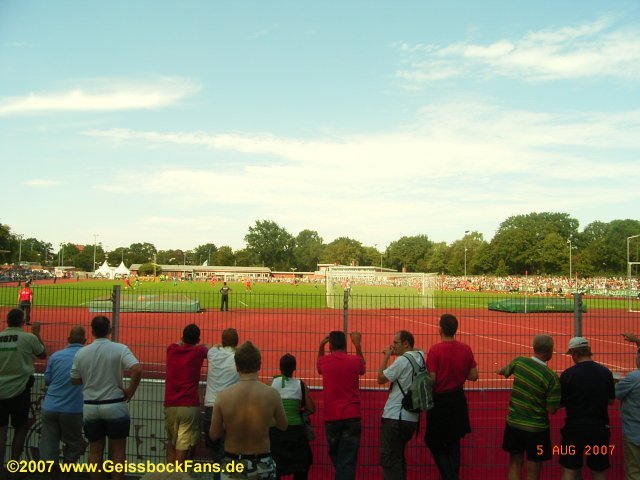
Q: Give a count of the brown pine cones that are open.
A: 0